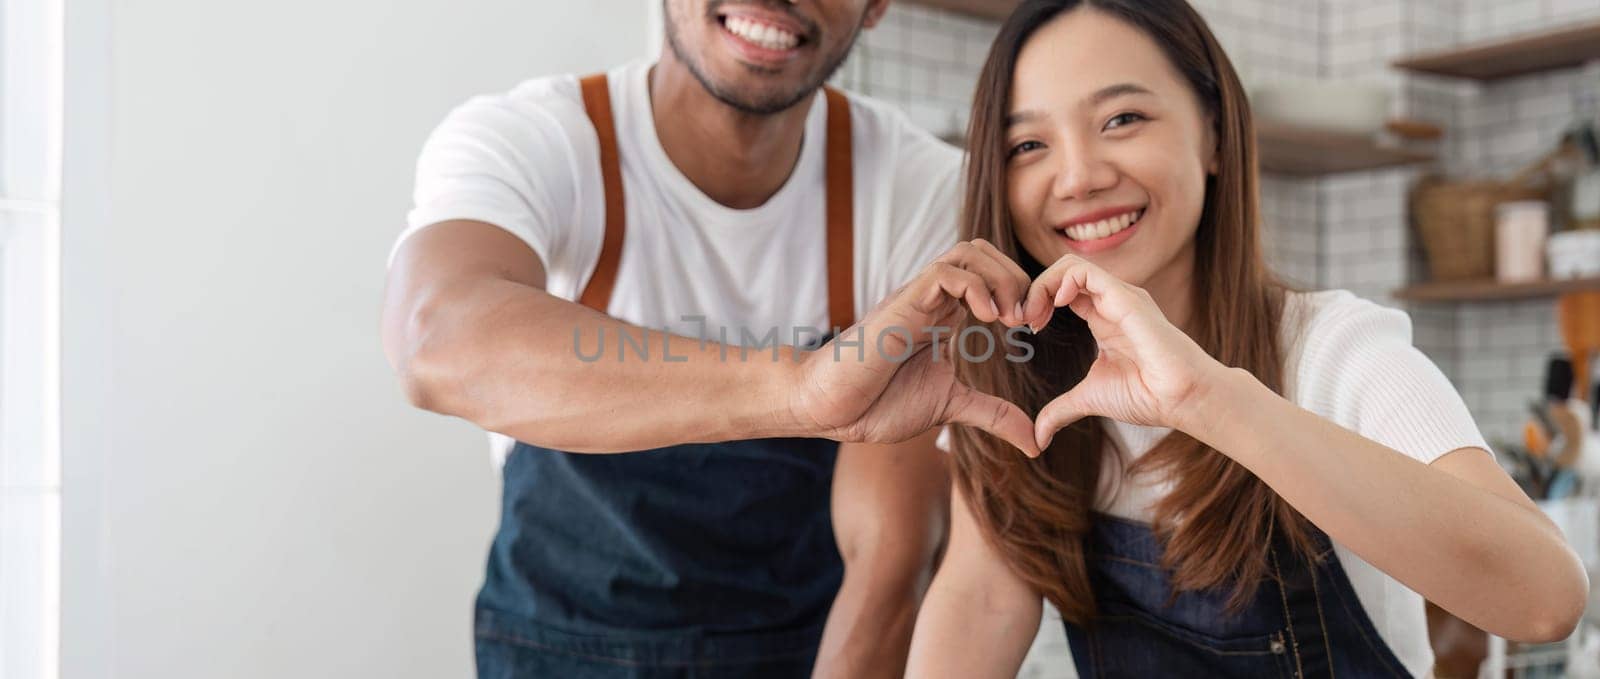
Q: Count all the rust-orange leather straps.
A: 2